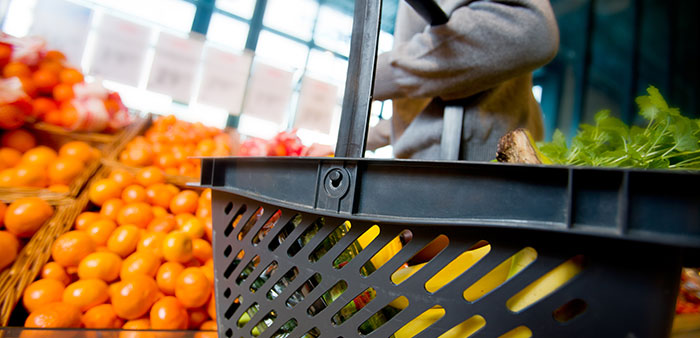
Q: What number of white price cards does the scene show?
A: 6